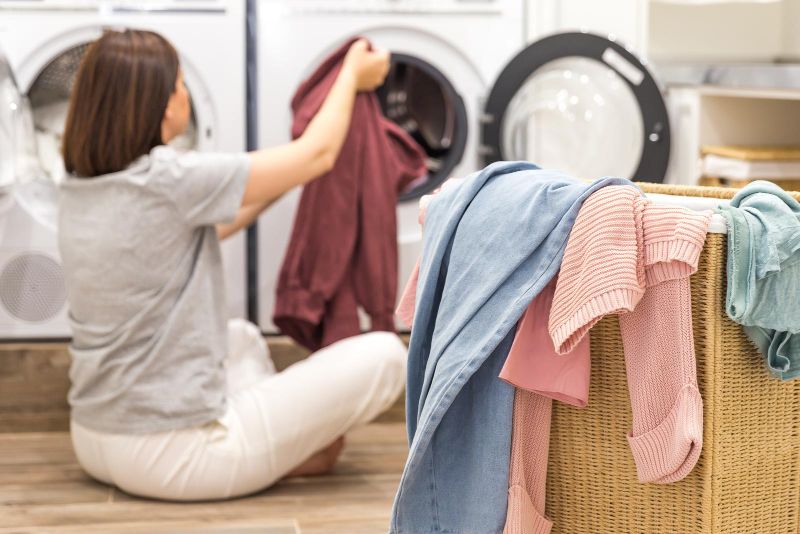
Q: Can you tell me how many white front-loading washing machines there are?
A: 2